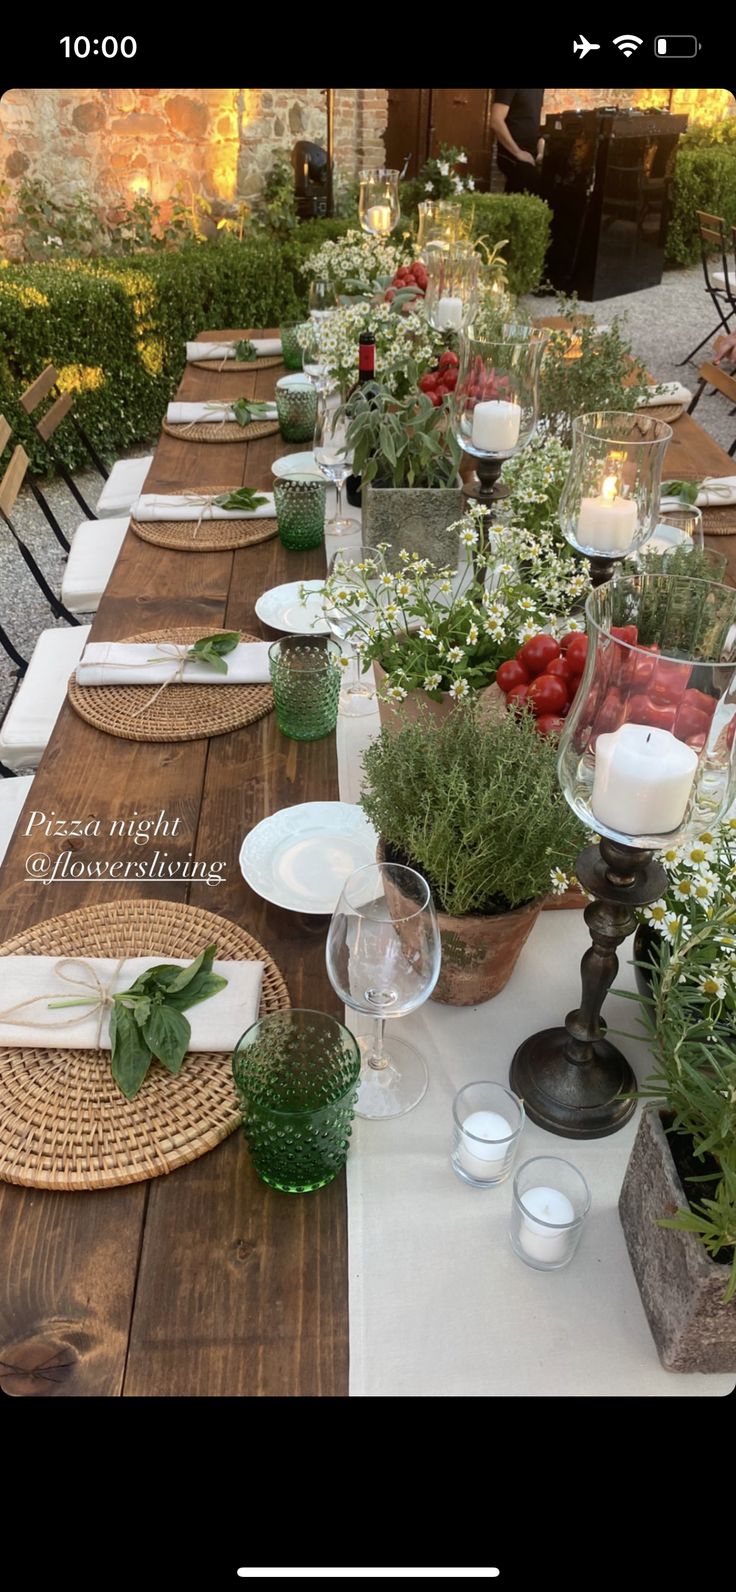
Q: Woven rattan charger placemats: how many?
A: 7